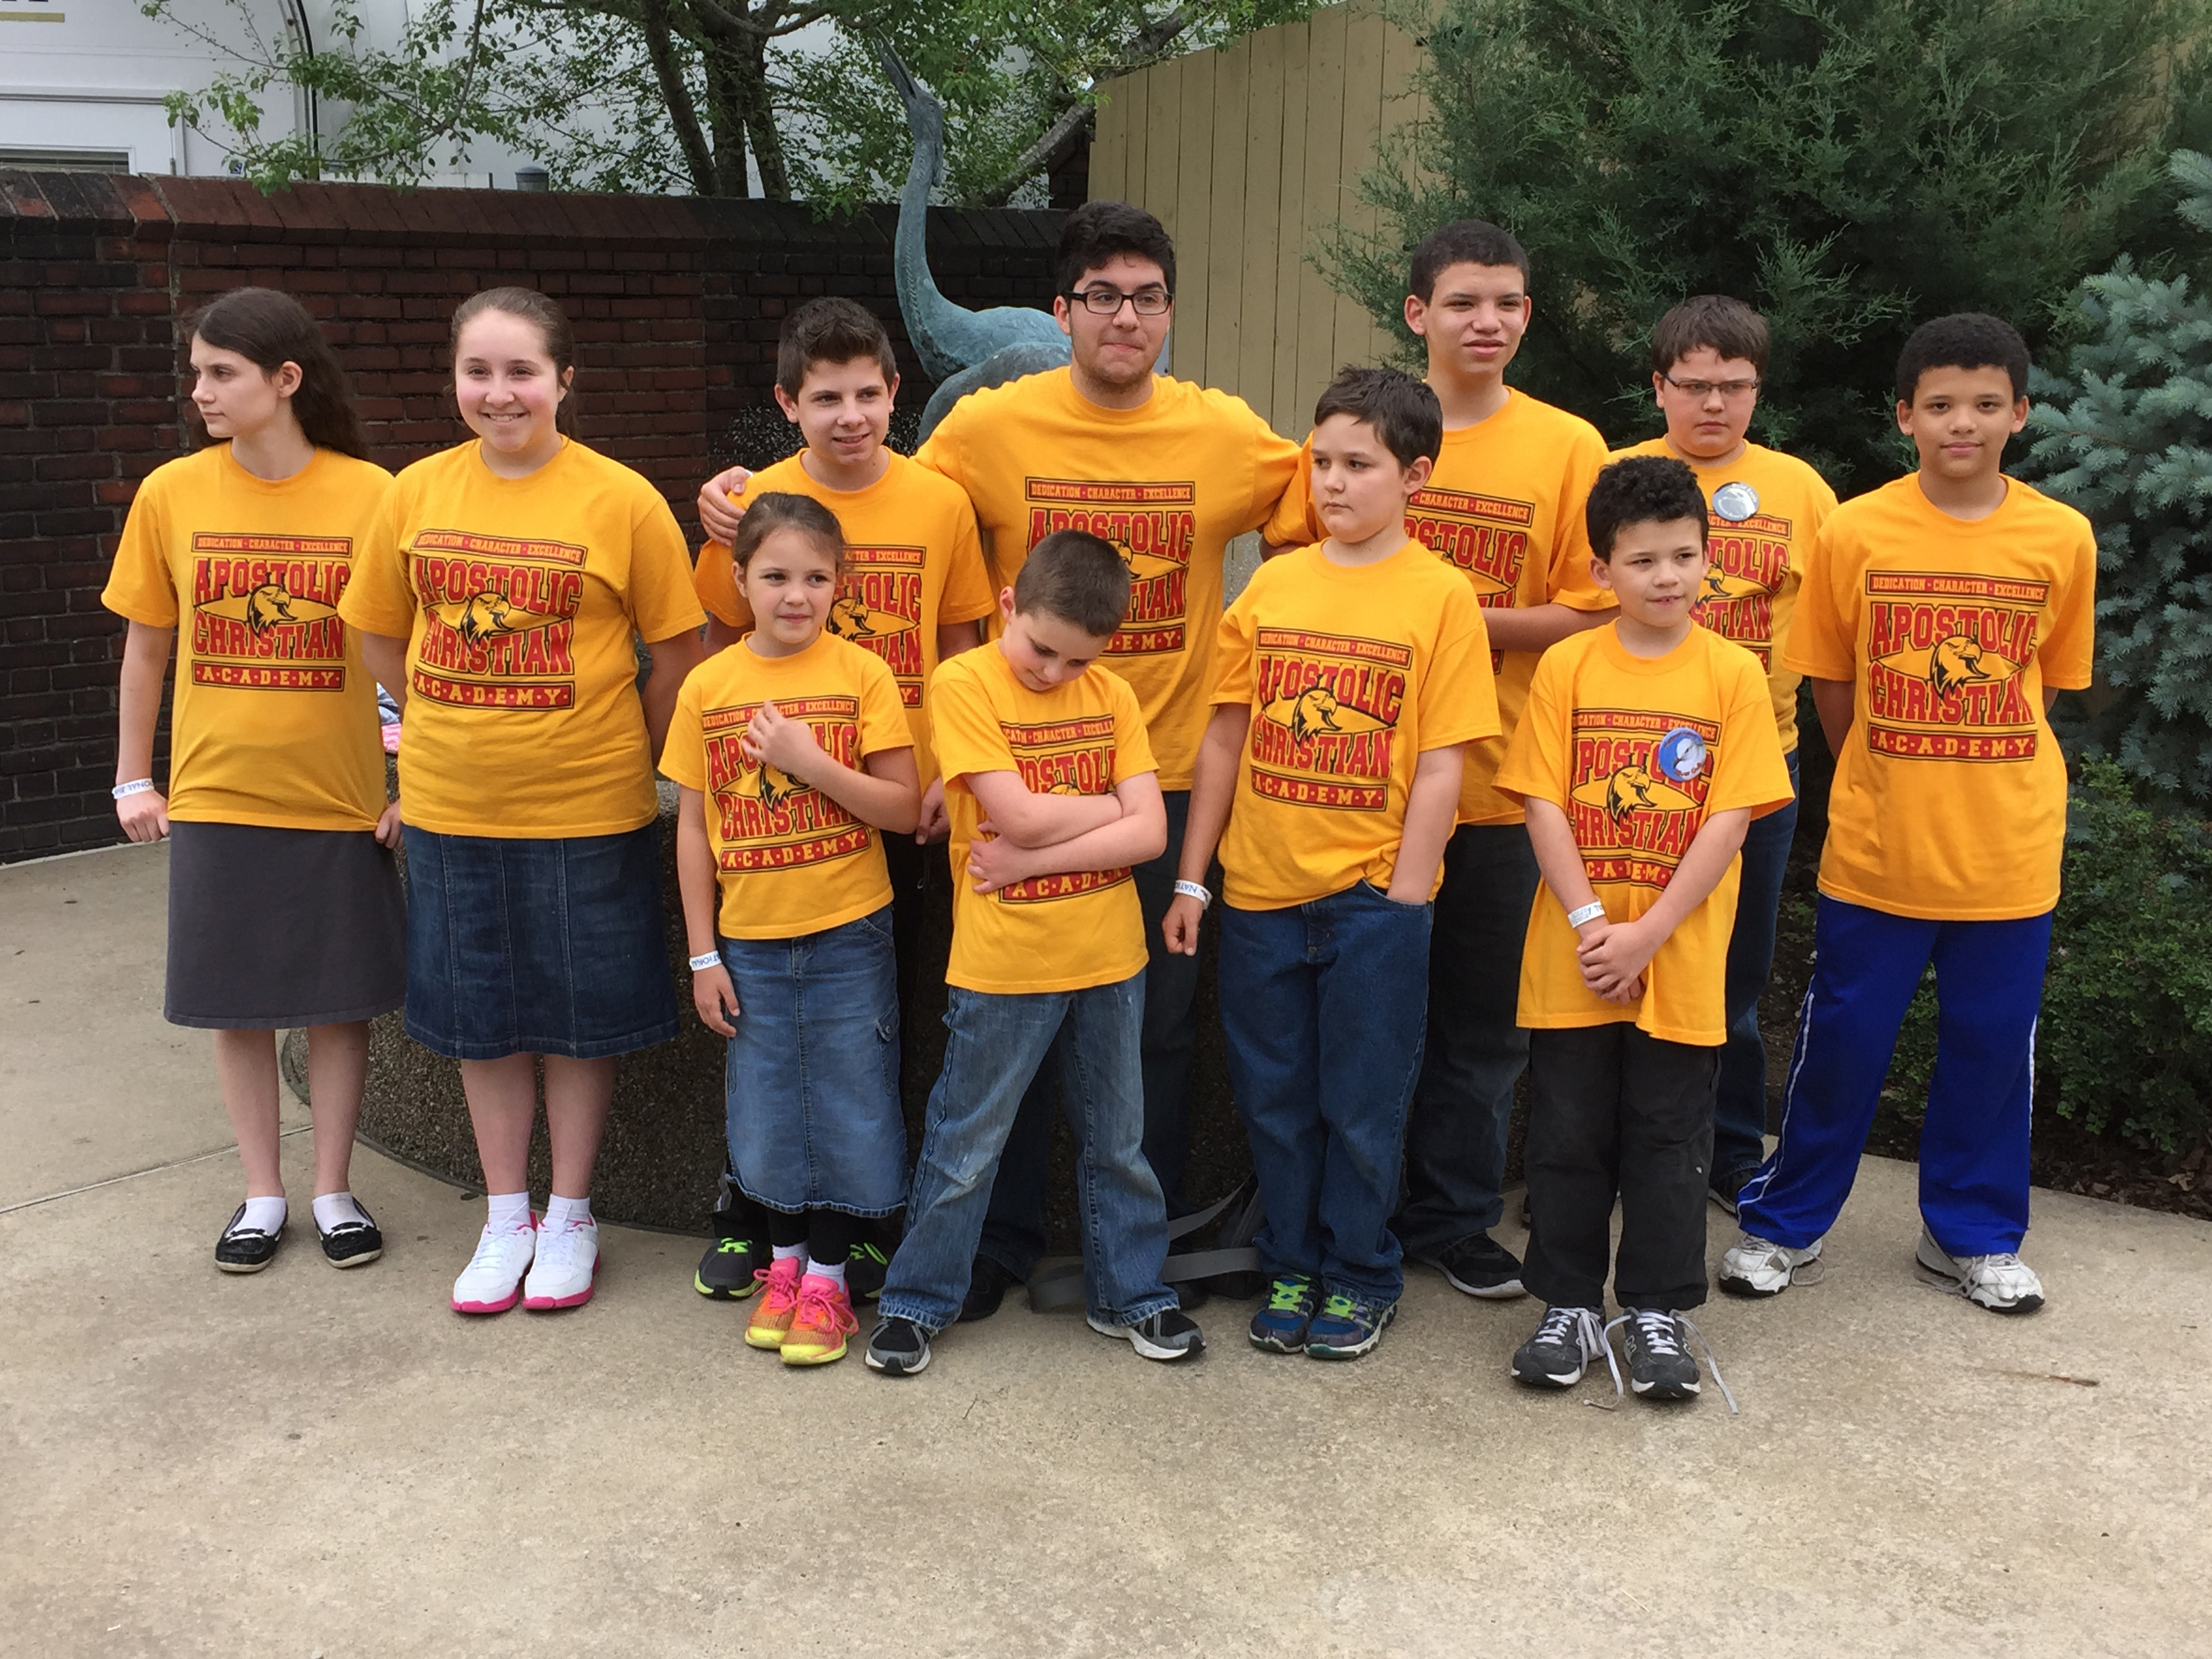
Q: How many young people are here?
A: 11